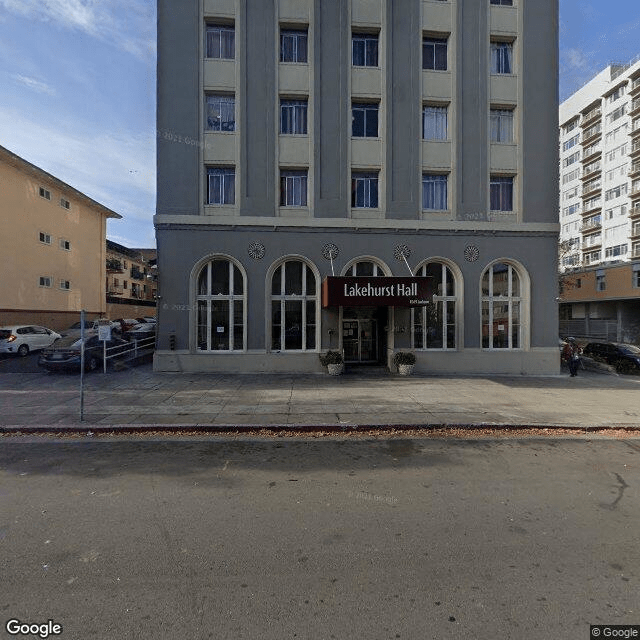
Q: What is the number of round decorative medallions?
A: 4